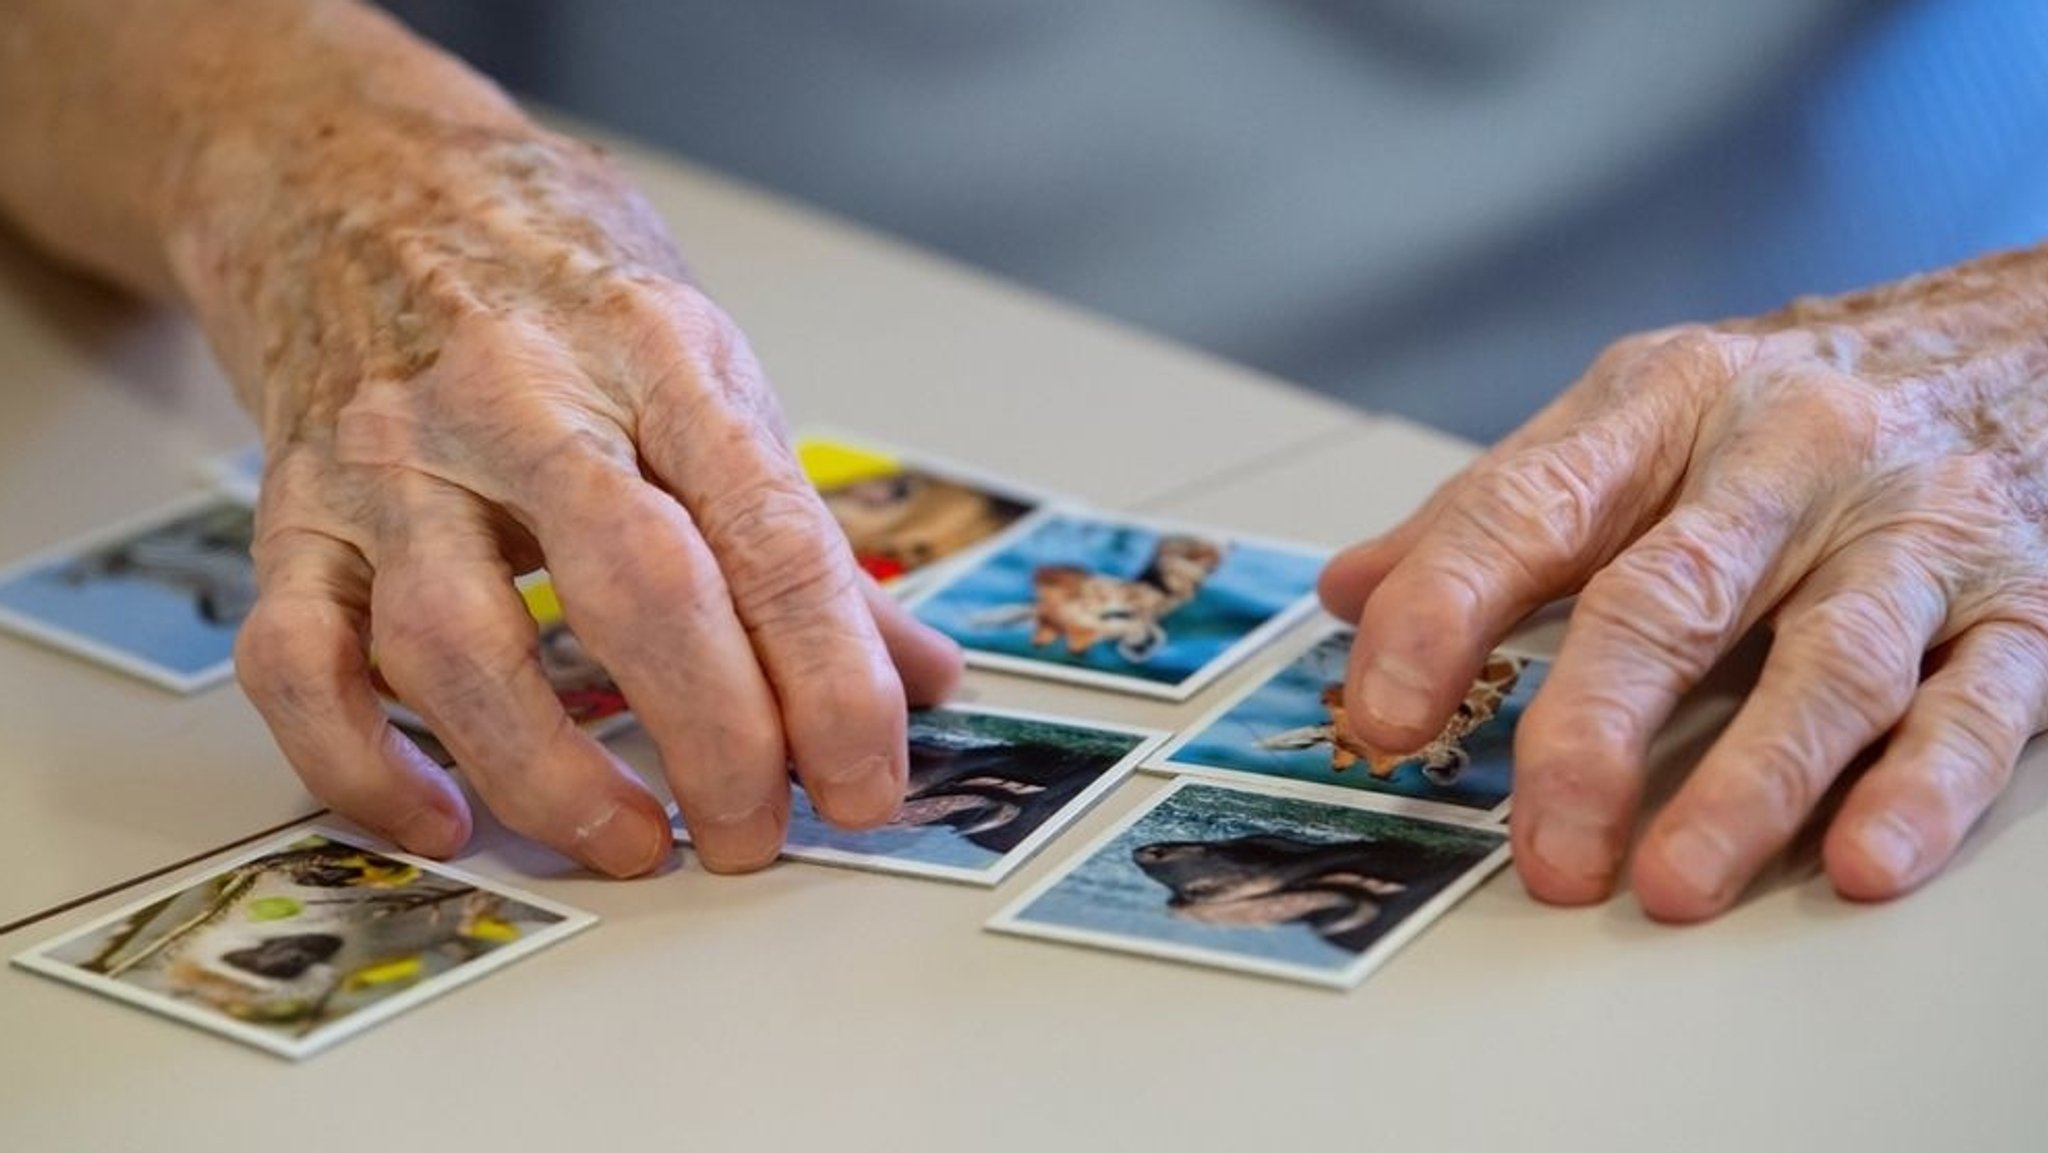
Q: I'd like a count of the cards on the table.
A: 9